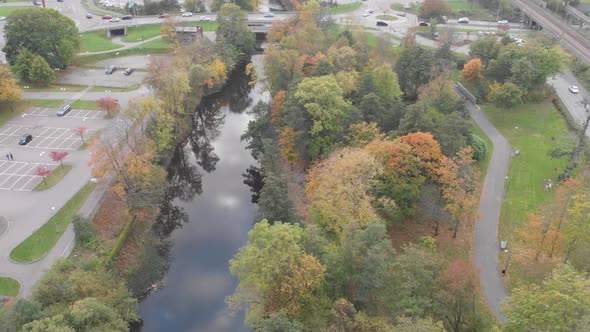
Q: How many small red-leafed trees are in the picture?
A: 4